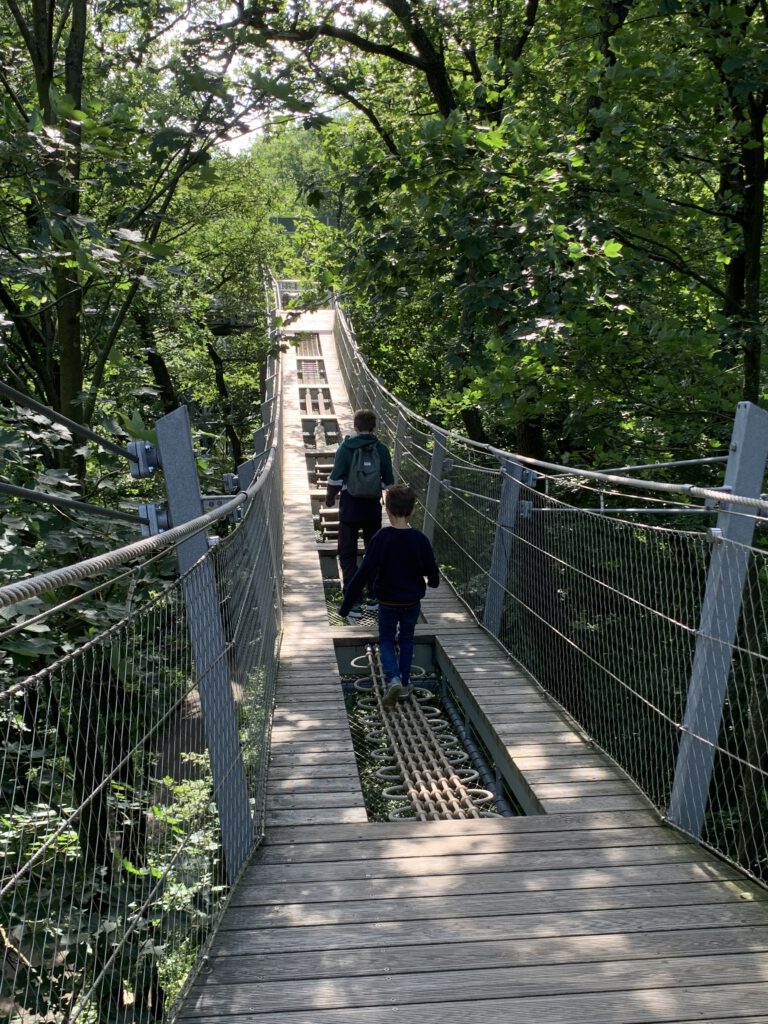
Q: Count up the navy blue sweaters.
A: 1